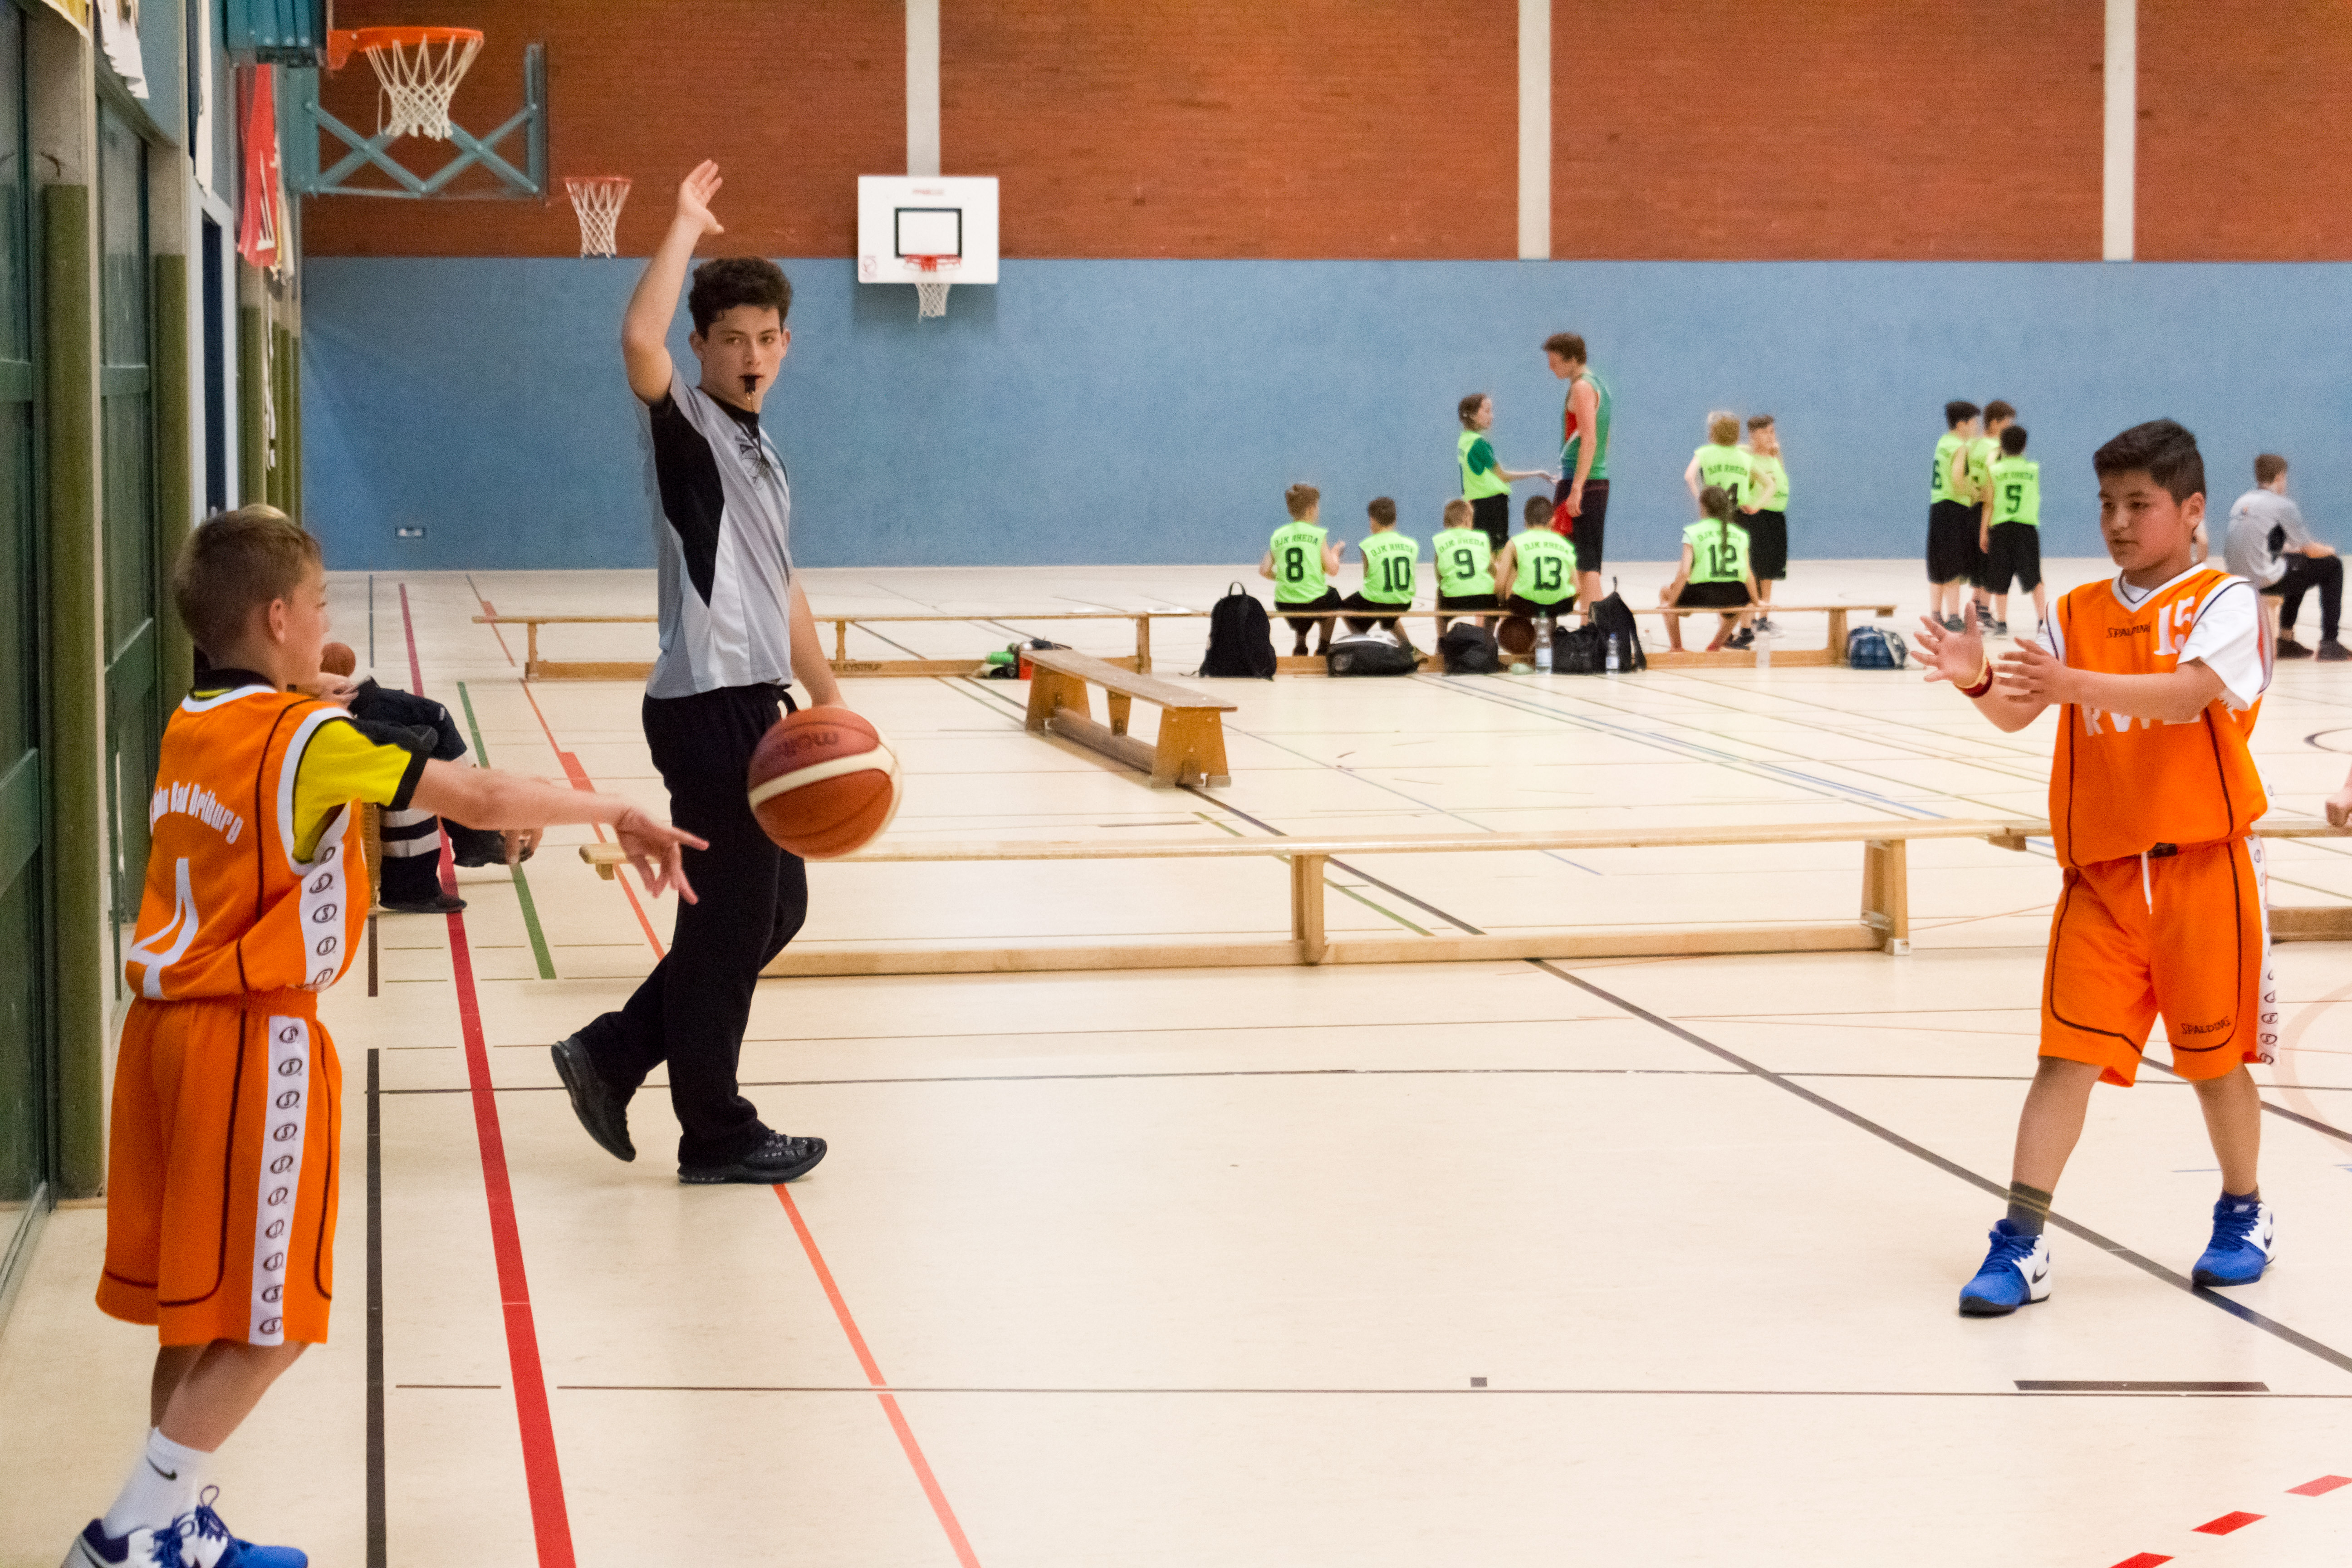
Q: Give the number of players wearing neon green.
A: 11